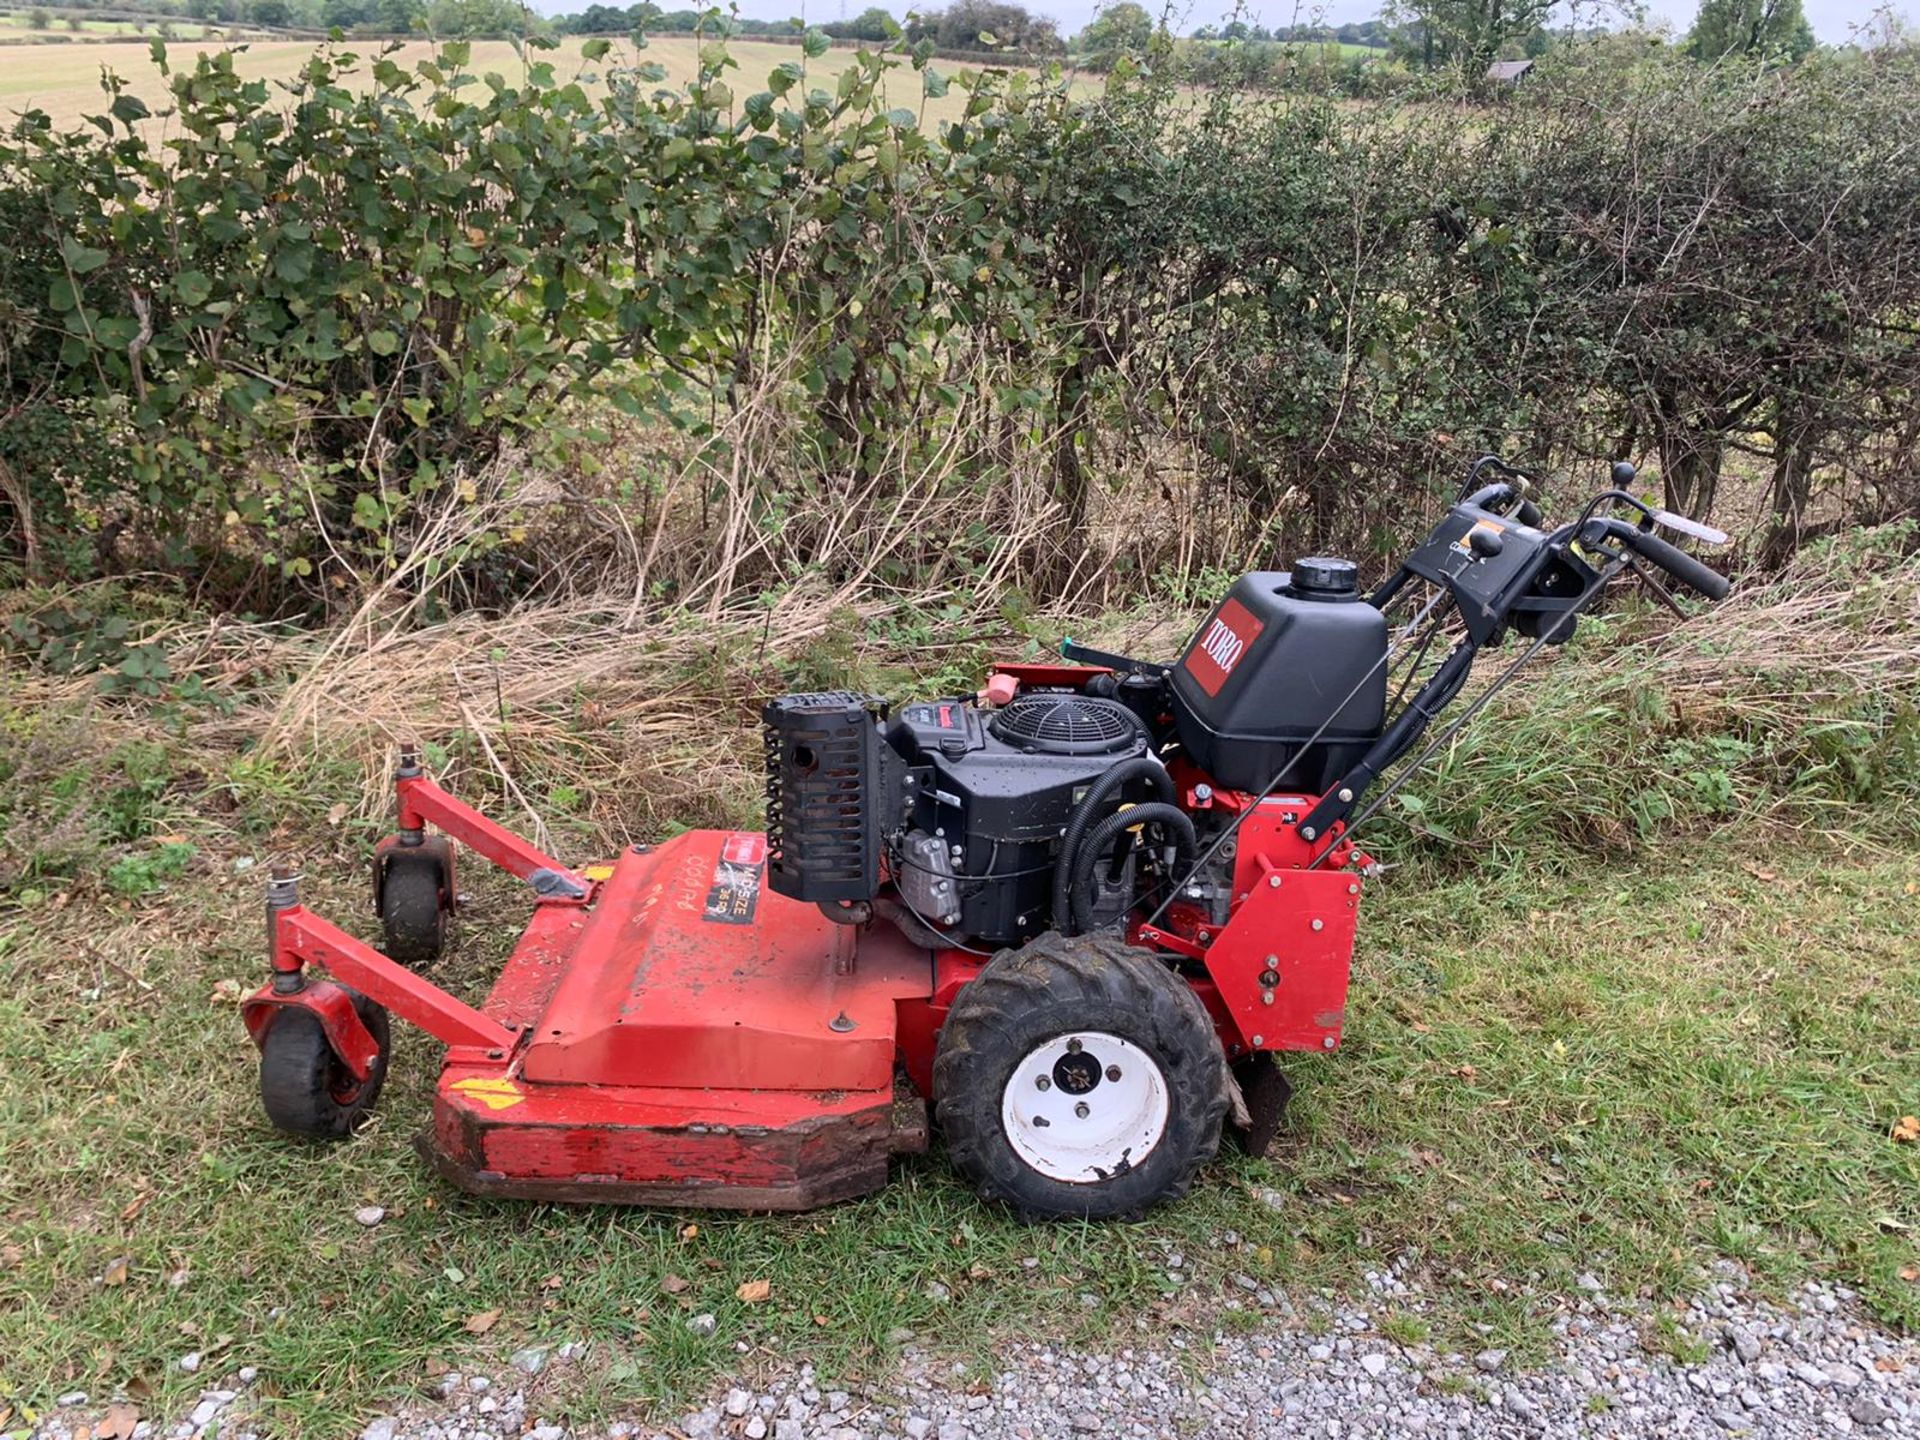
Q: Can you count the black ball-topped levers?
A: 2